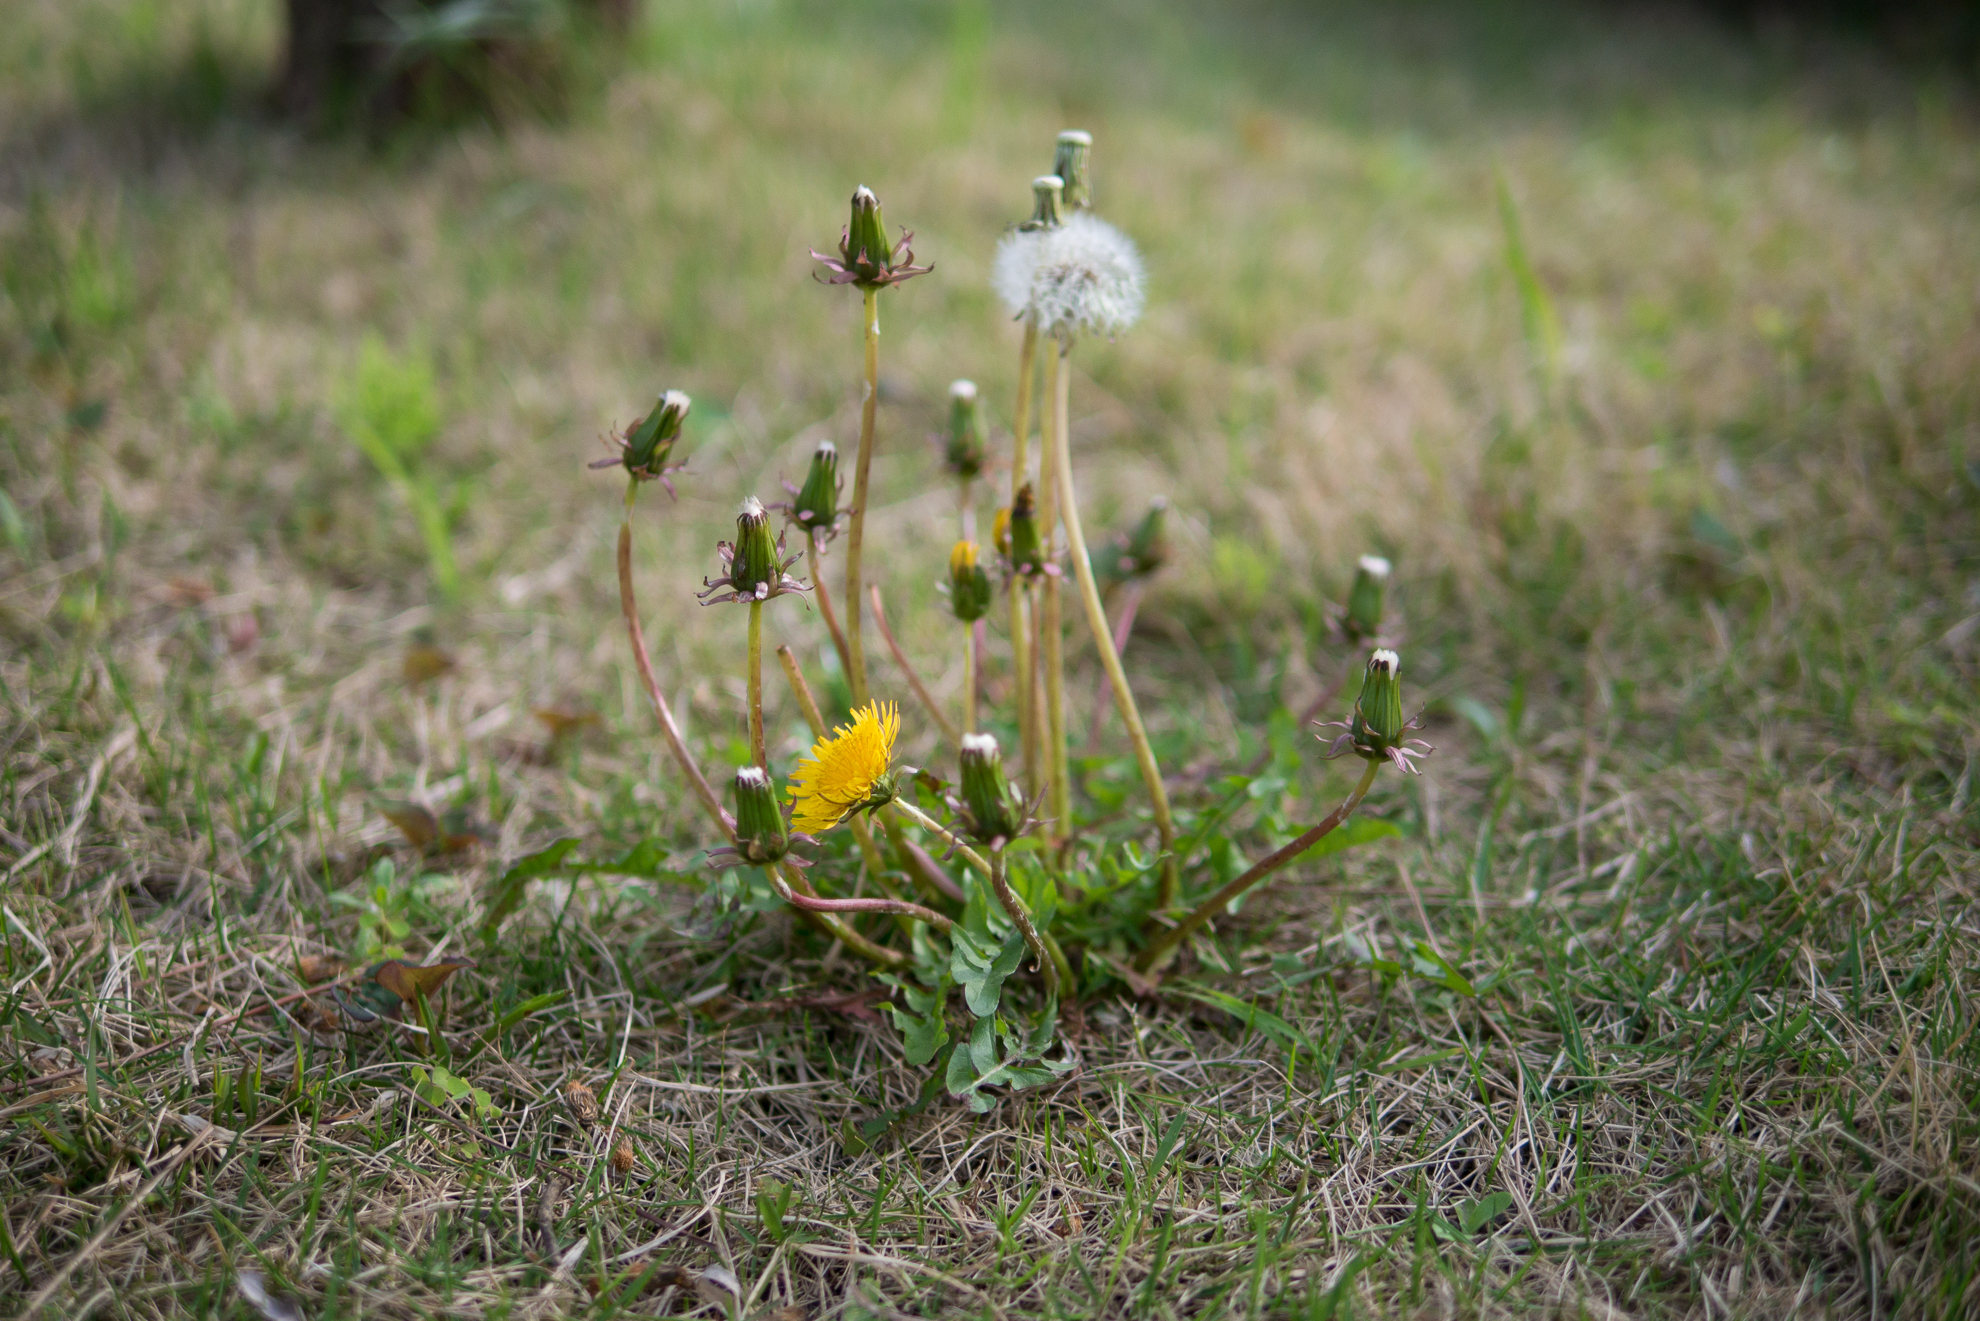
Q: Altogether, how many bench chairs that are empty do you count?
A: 0